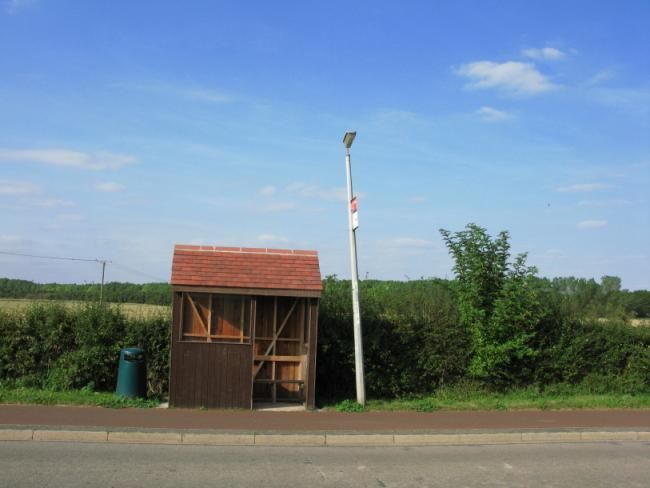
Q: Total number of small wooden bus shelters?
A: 1